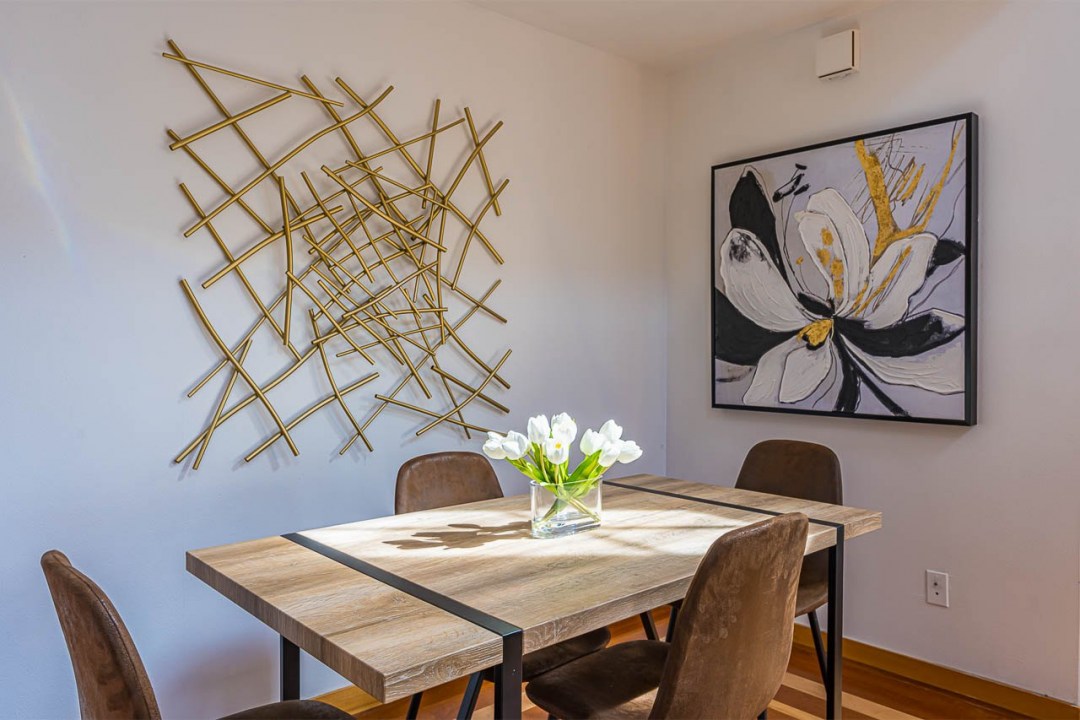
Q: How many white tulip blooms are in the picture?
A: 9